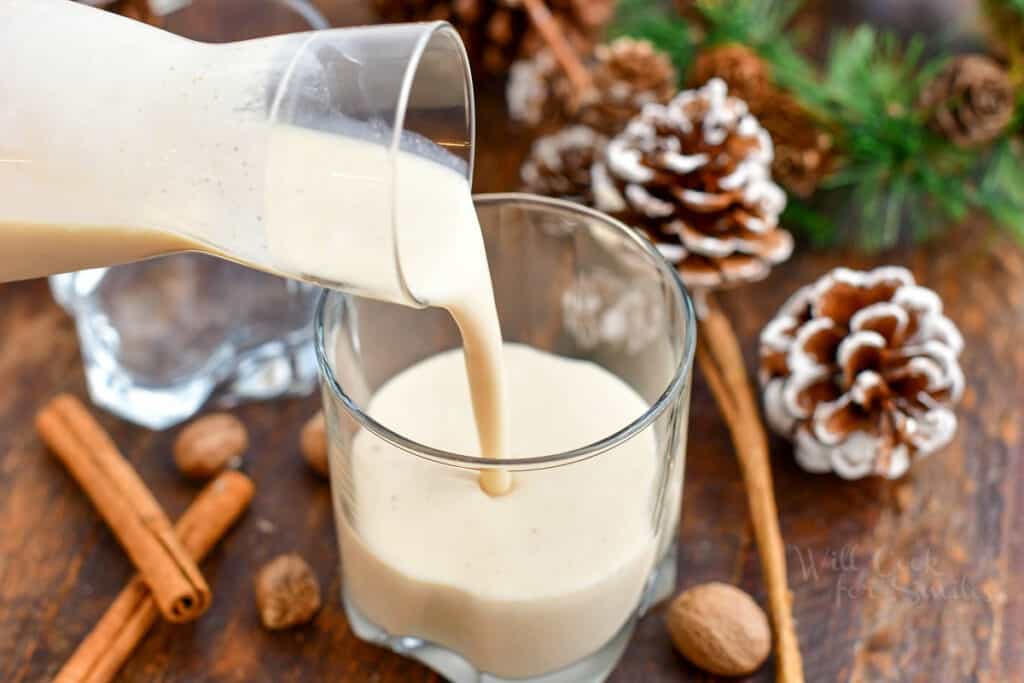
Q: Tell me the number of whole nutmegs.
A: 4